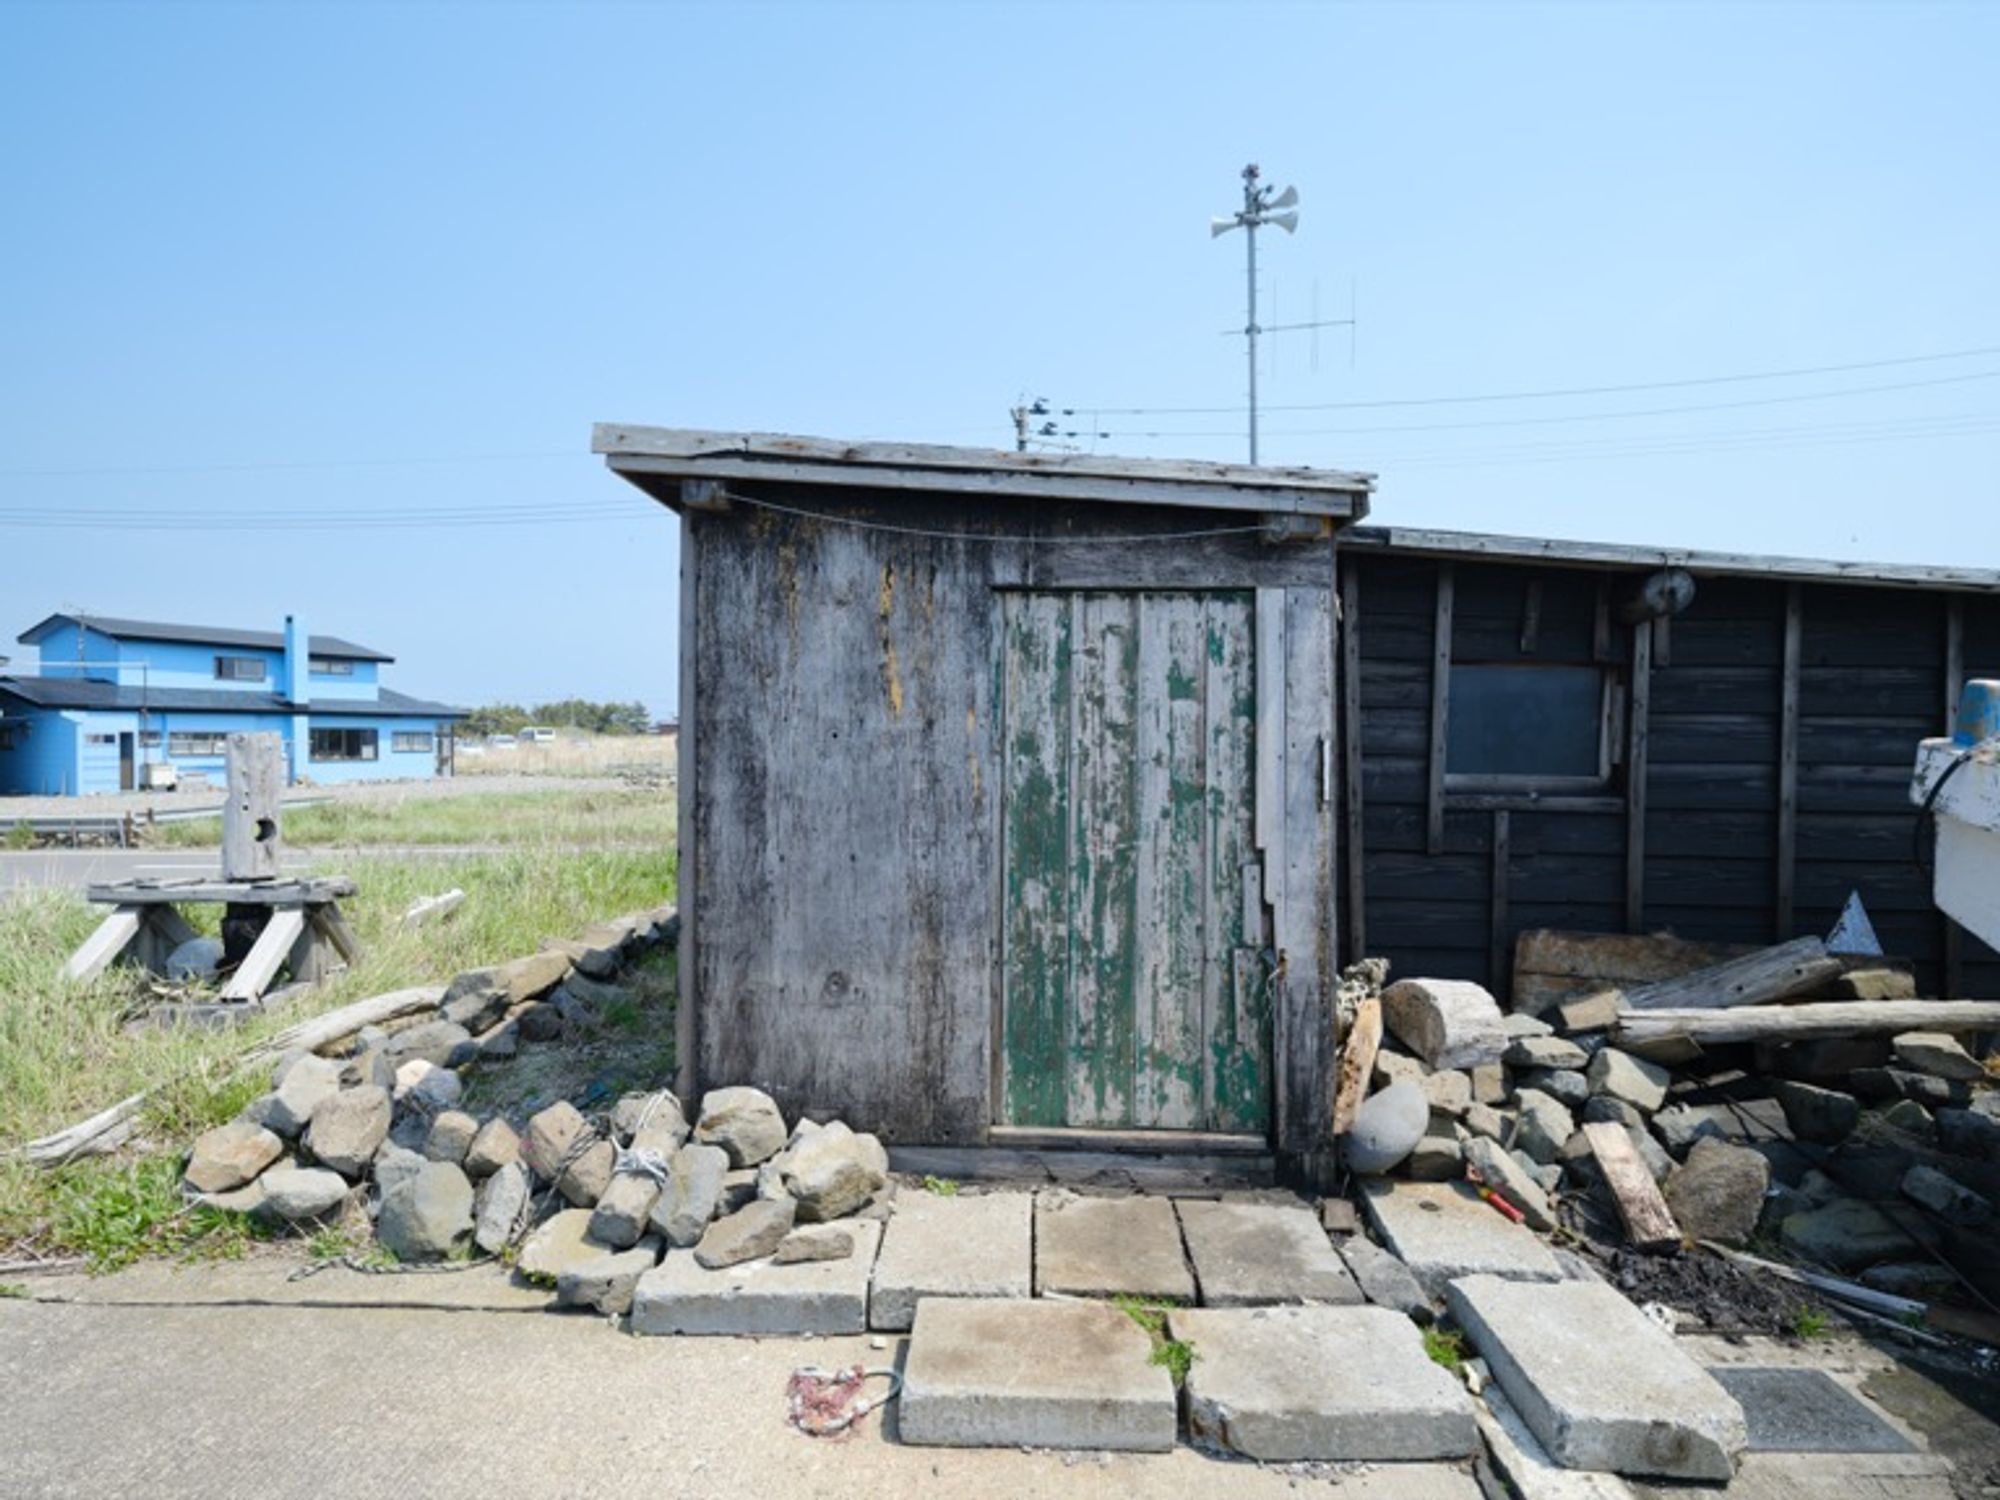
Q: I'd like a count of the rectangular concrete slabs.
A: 8